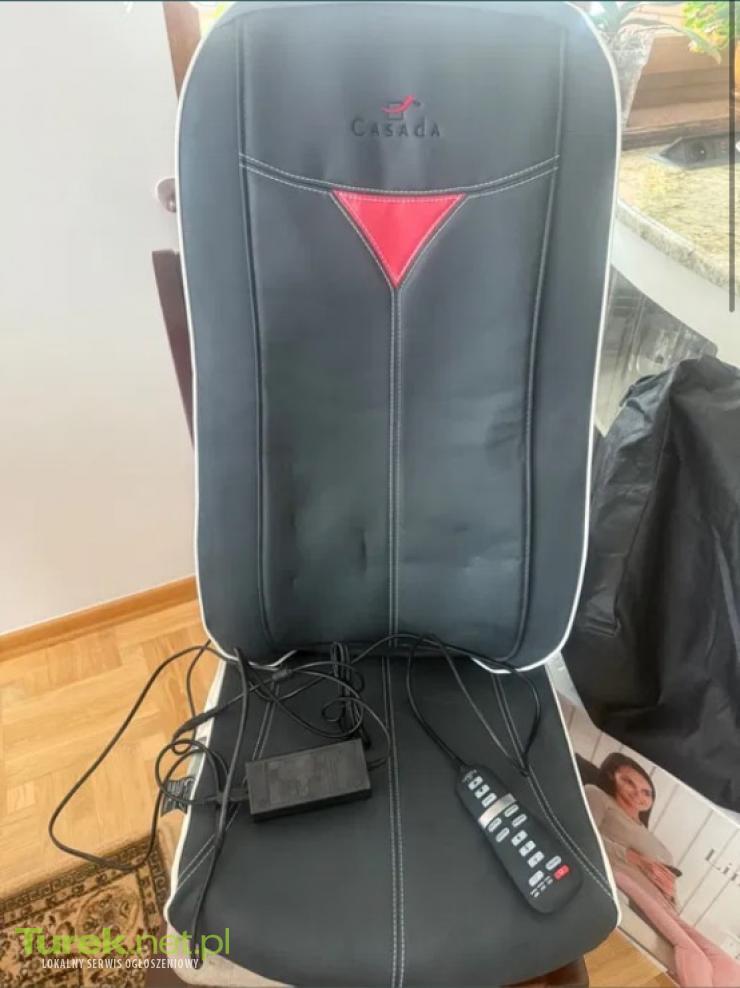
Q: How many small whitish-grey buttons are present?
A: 12